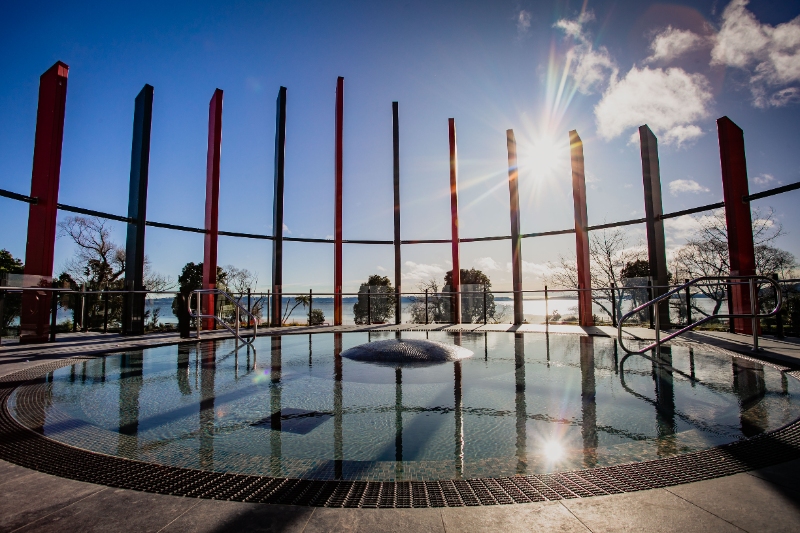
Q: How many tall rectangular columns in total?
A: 11